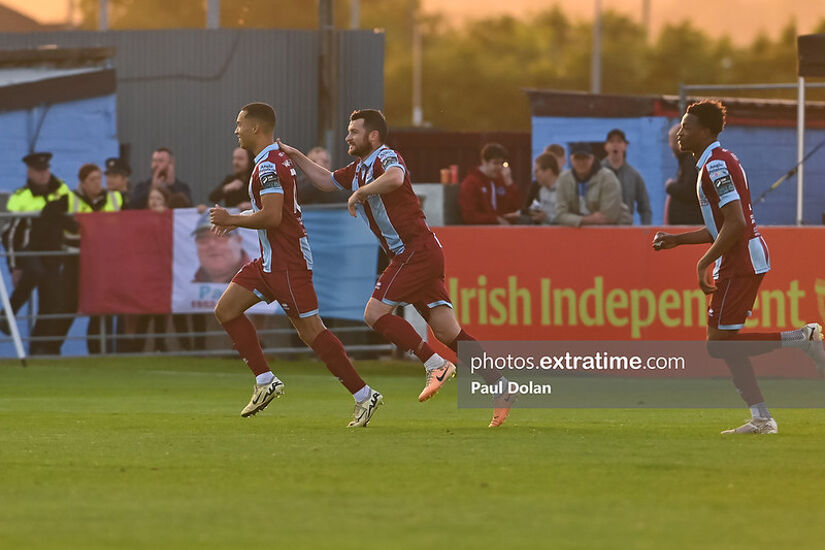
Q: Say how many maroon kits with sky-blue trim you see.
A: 3